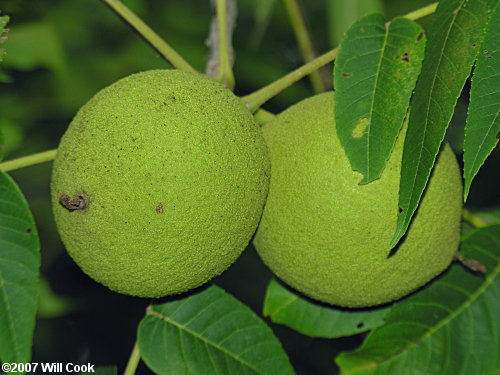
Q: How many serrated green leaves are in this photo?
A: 7